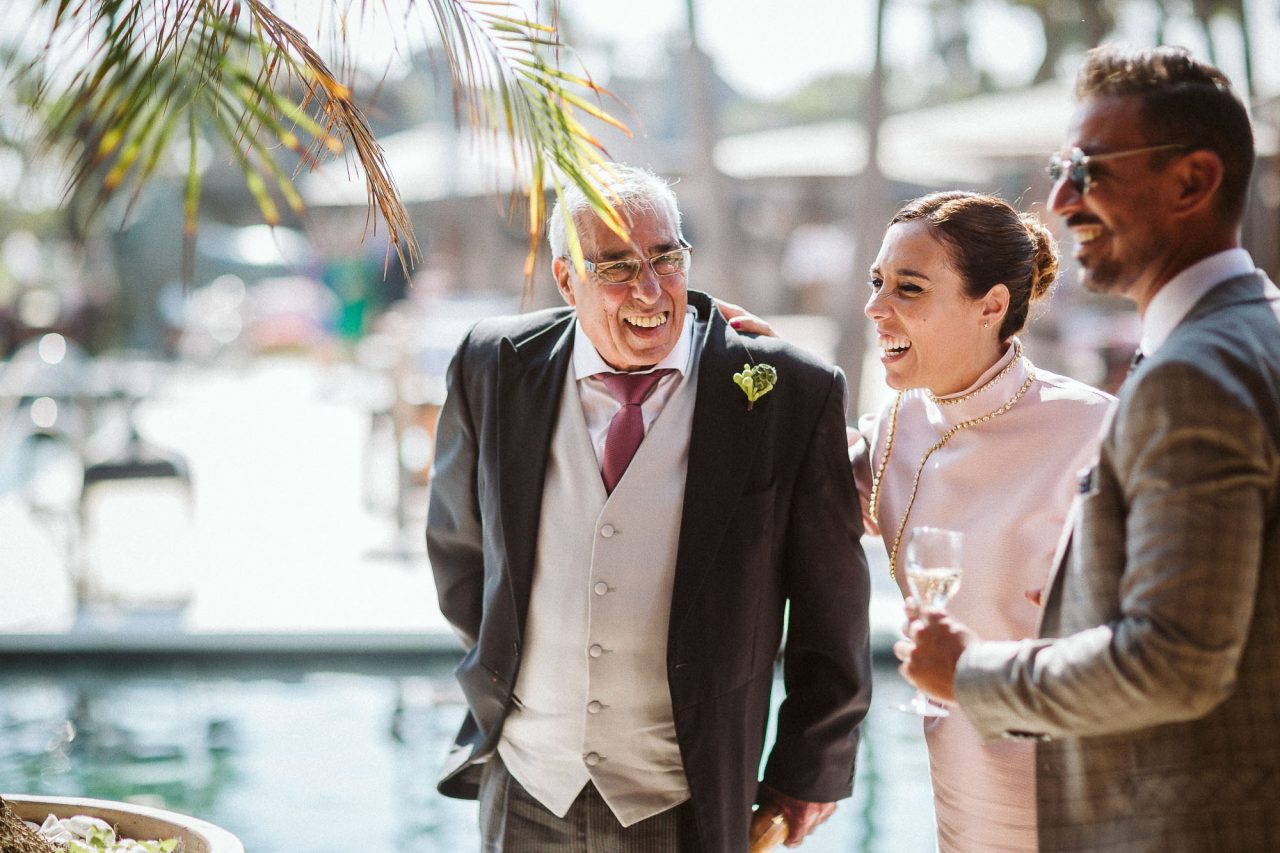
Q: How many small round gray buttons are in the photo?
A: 5